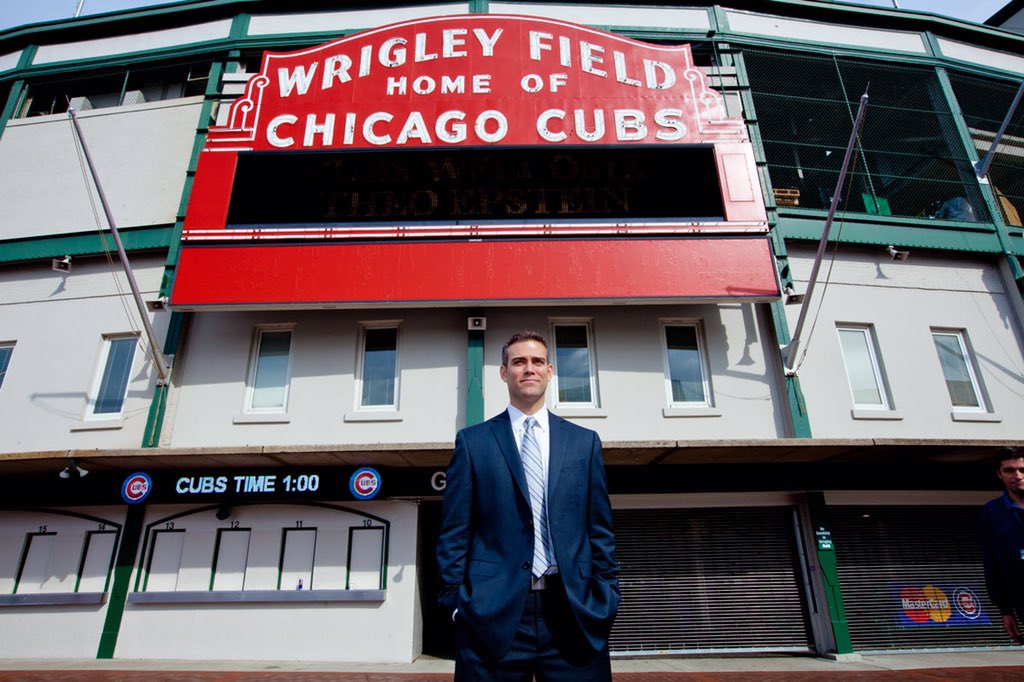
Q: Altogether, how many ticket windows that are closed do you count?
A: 6